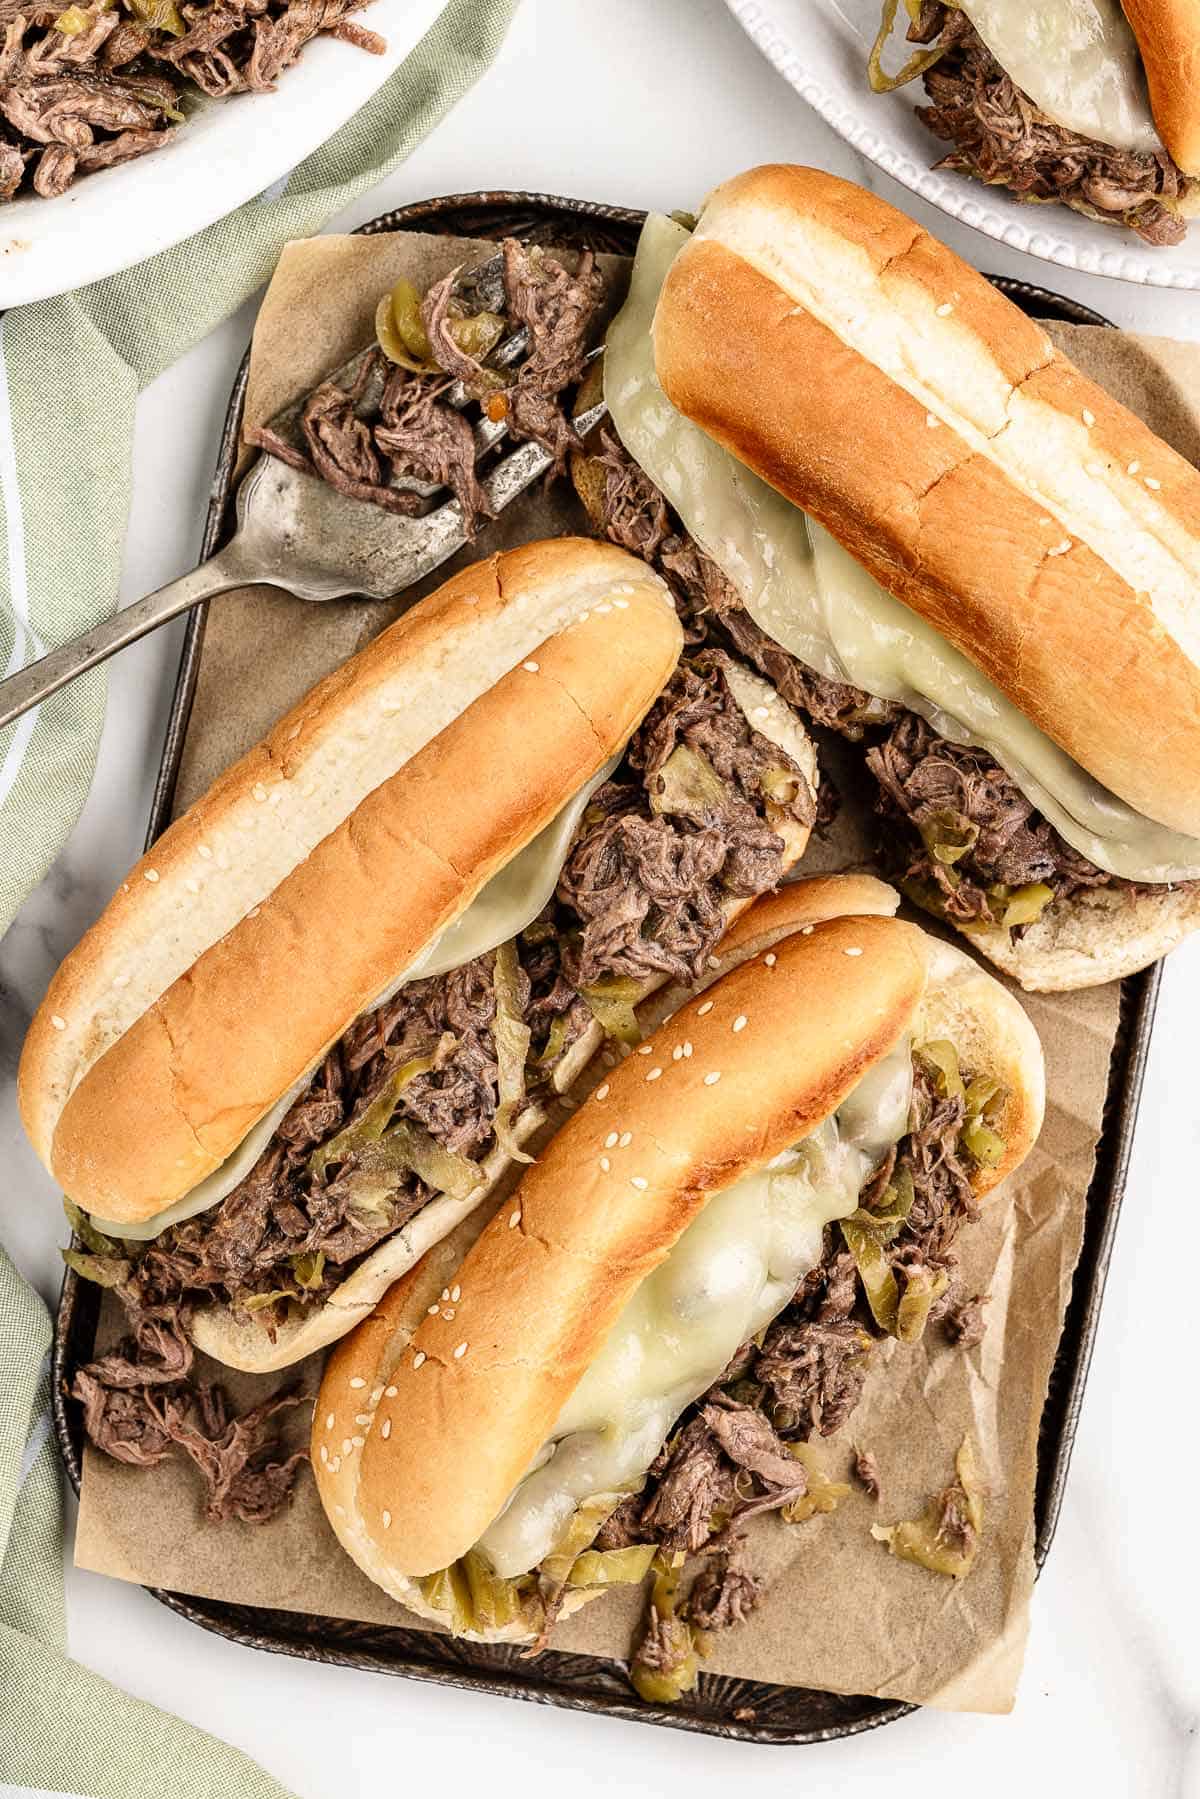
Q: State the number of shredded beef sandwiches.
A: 4